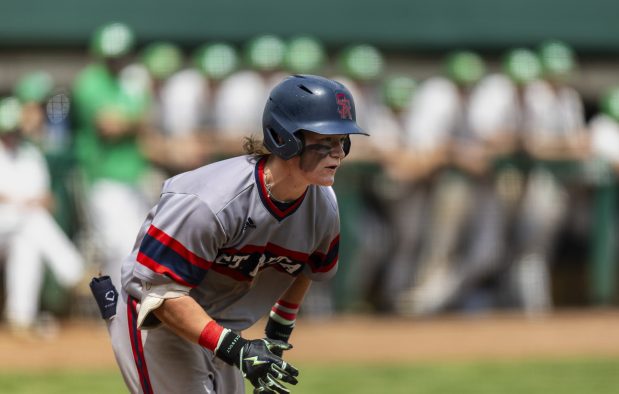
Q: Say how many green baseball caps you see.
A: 13